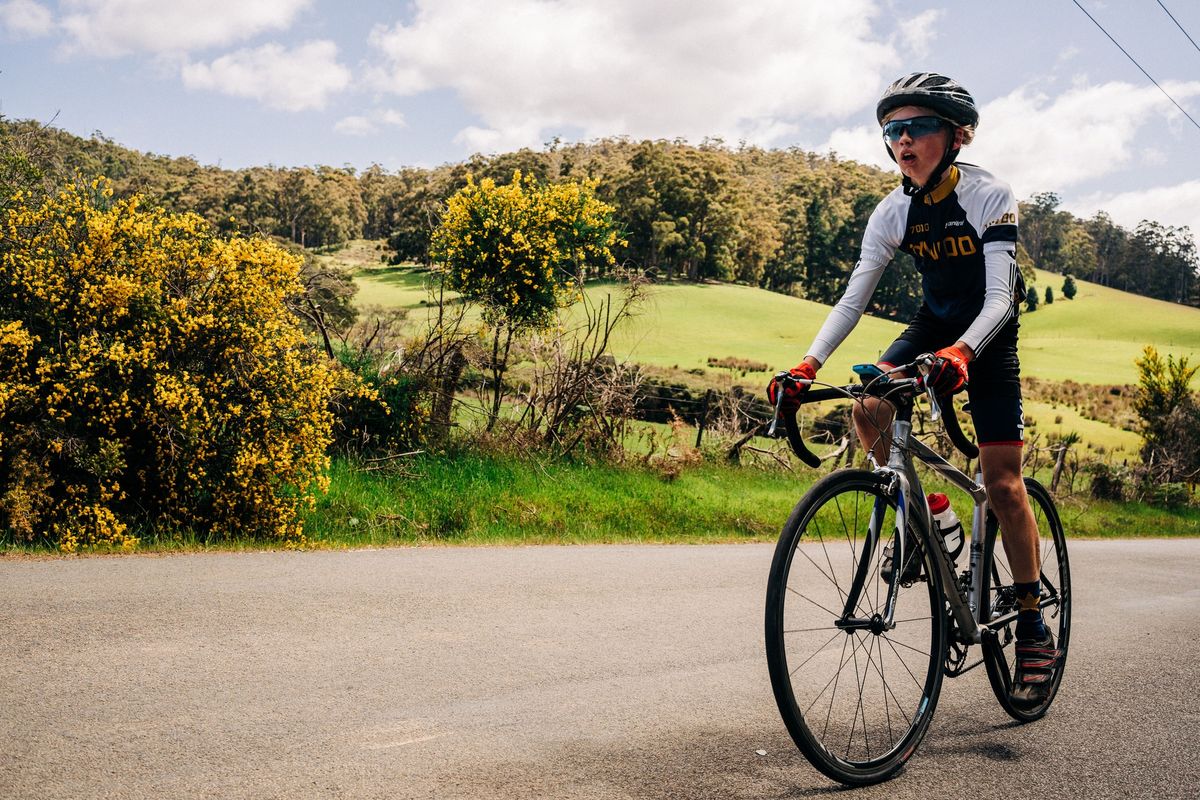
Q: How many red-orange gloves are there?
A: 2